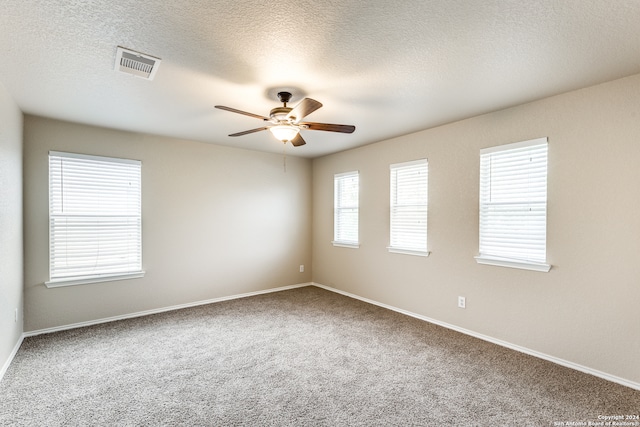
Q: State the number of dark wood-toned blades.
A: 5